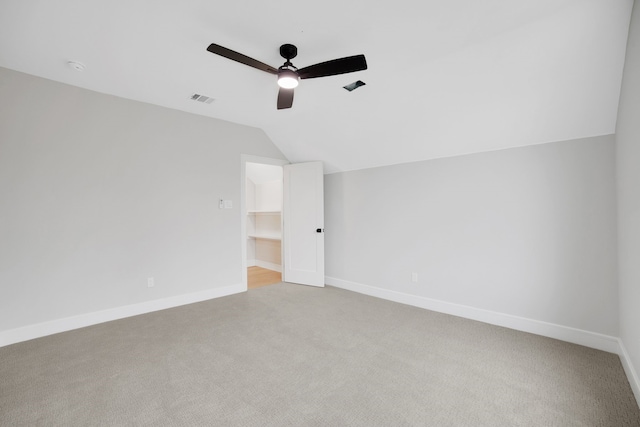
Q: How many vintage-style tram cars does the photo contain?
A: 0